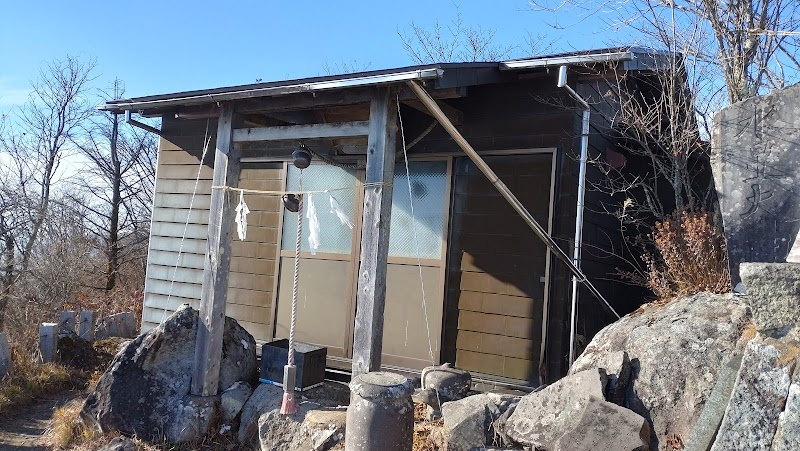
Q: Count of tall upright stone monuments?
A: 1